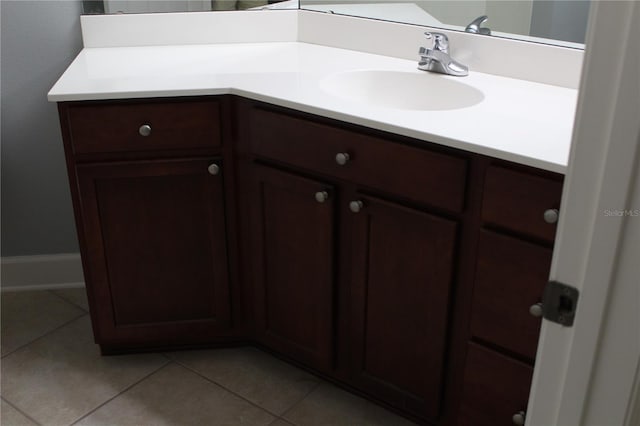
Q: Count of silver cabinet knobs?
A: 8